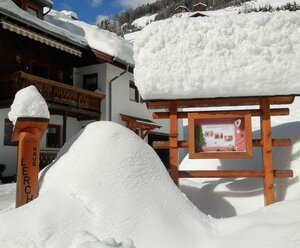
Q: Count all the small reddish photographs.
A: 3